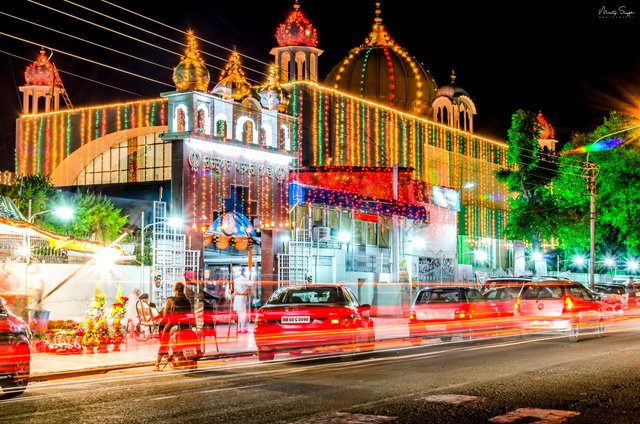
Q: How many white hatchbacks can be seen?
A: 2